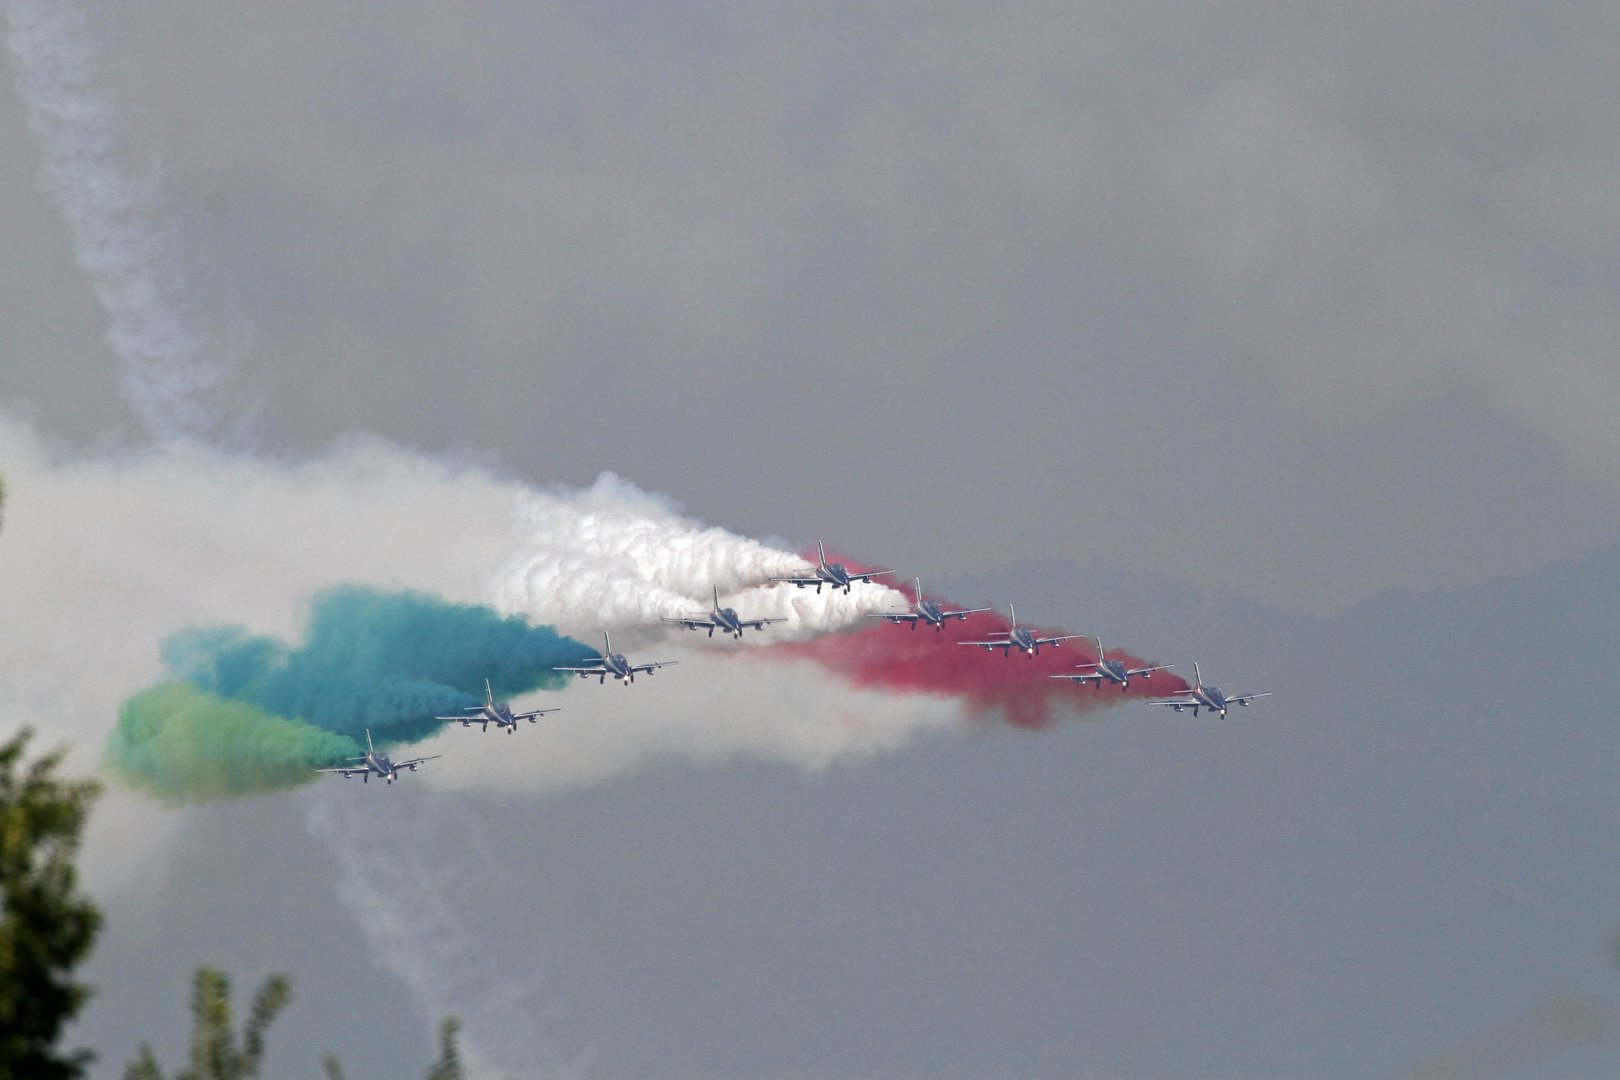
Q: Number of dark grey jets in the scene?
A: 9